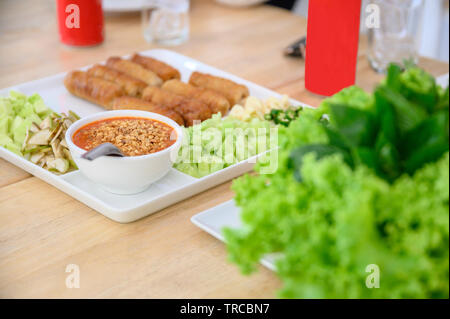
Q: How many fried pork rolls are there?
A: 8